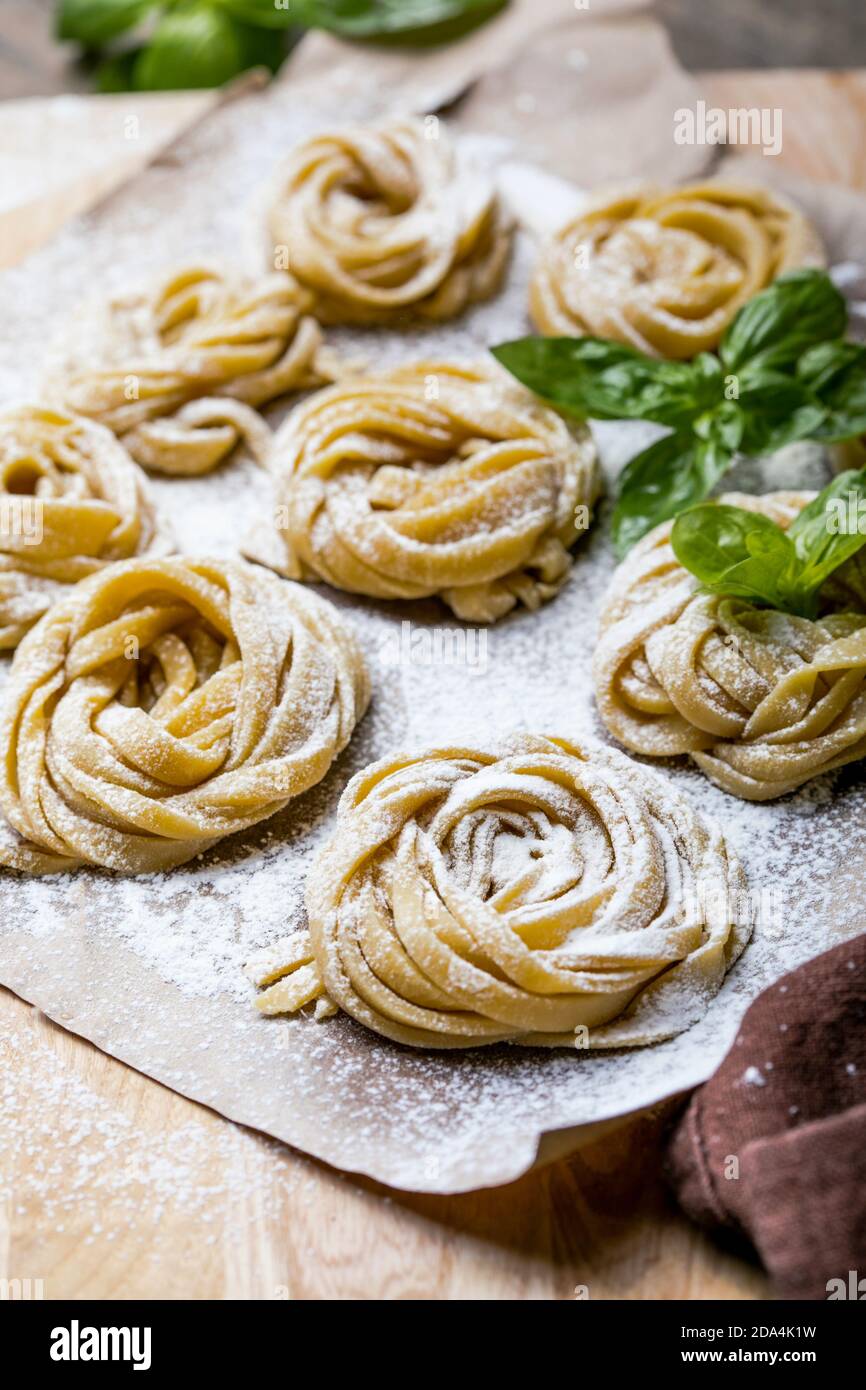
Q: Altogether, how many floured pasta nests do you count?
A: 8